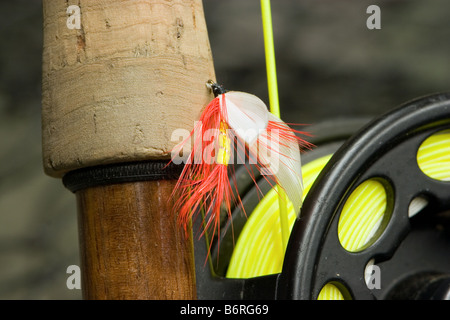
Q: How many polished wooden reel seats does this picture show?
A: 1